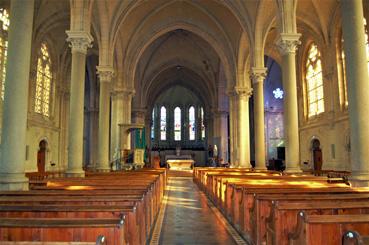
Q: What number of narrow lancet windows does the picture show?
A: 5